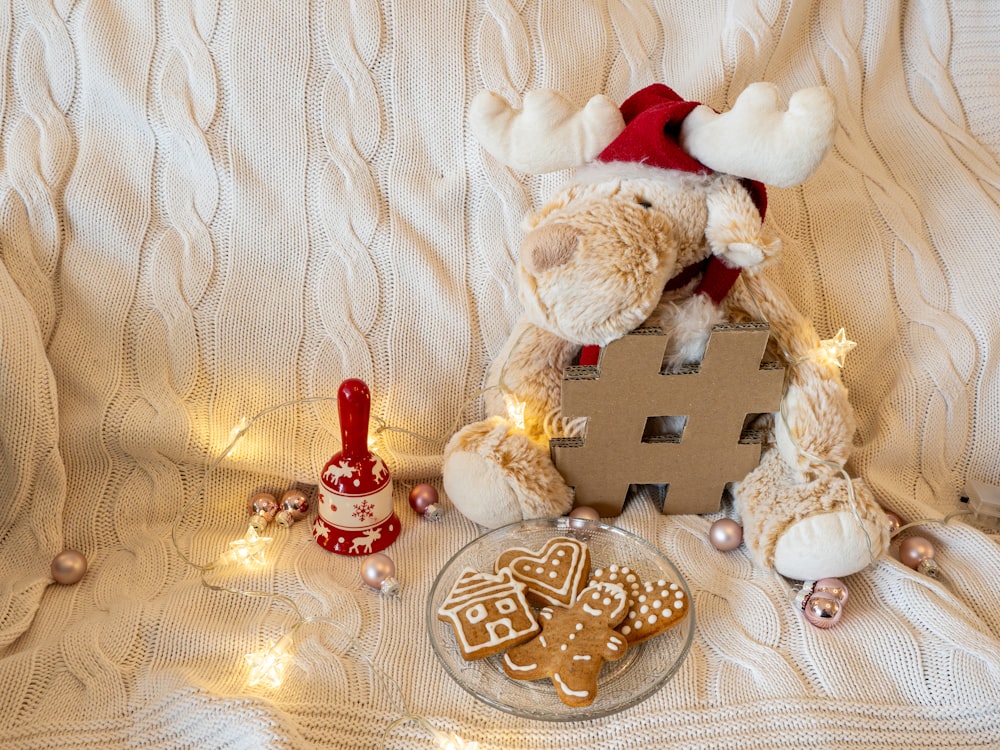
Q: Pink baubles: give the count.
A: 11